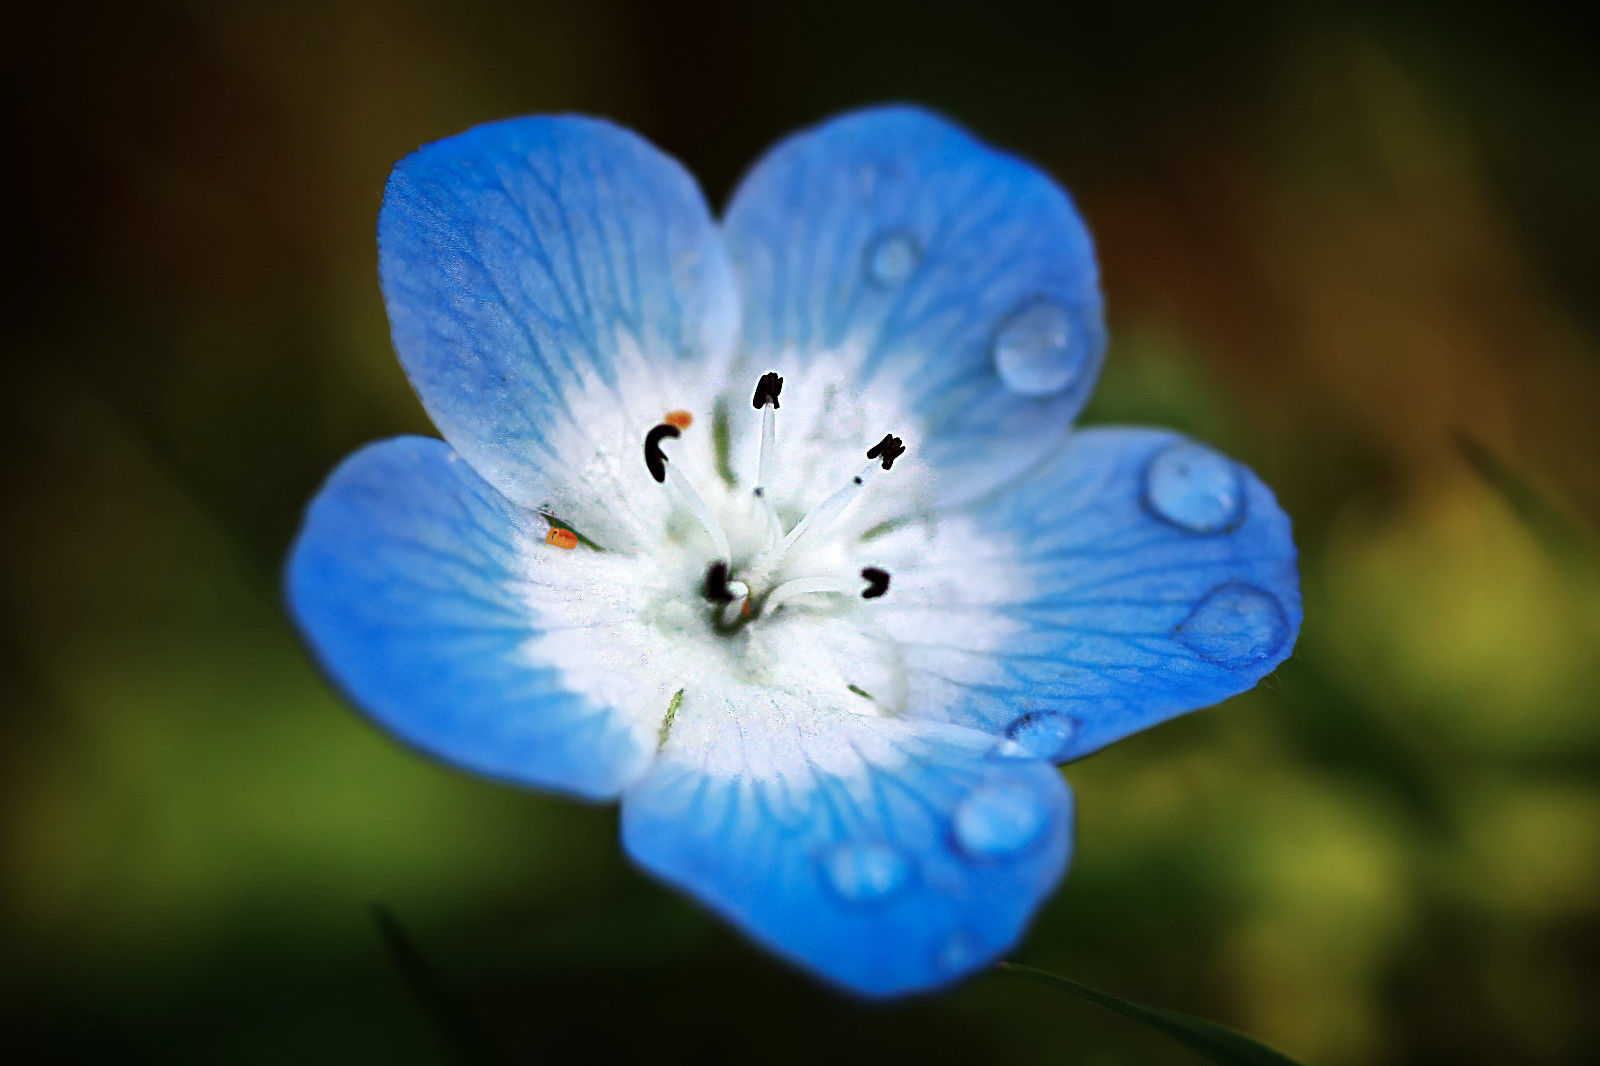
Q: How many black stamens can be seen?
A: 5